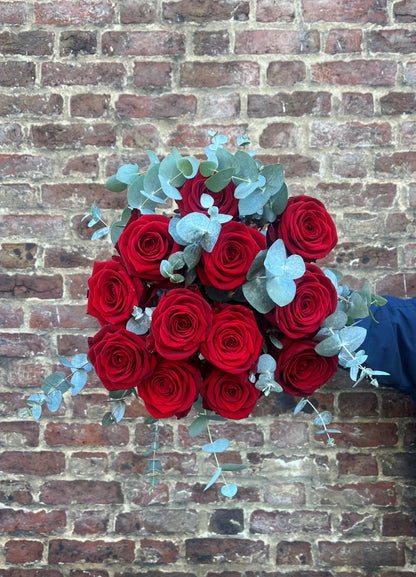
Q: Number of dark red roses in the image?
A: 12